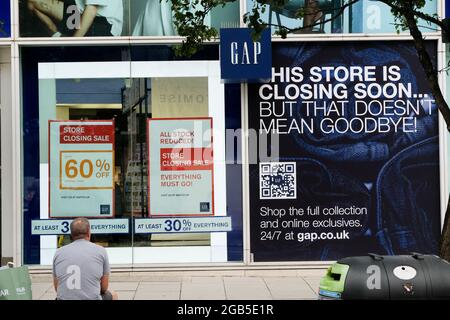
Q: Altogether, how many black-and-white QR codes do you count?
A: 1